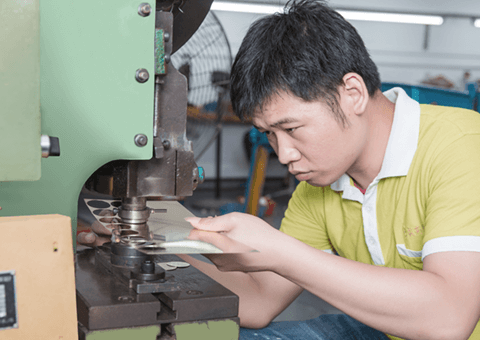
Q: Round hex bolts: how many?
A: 3